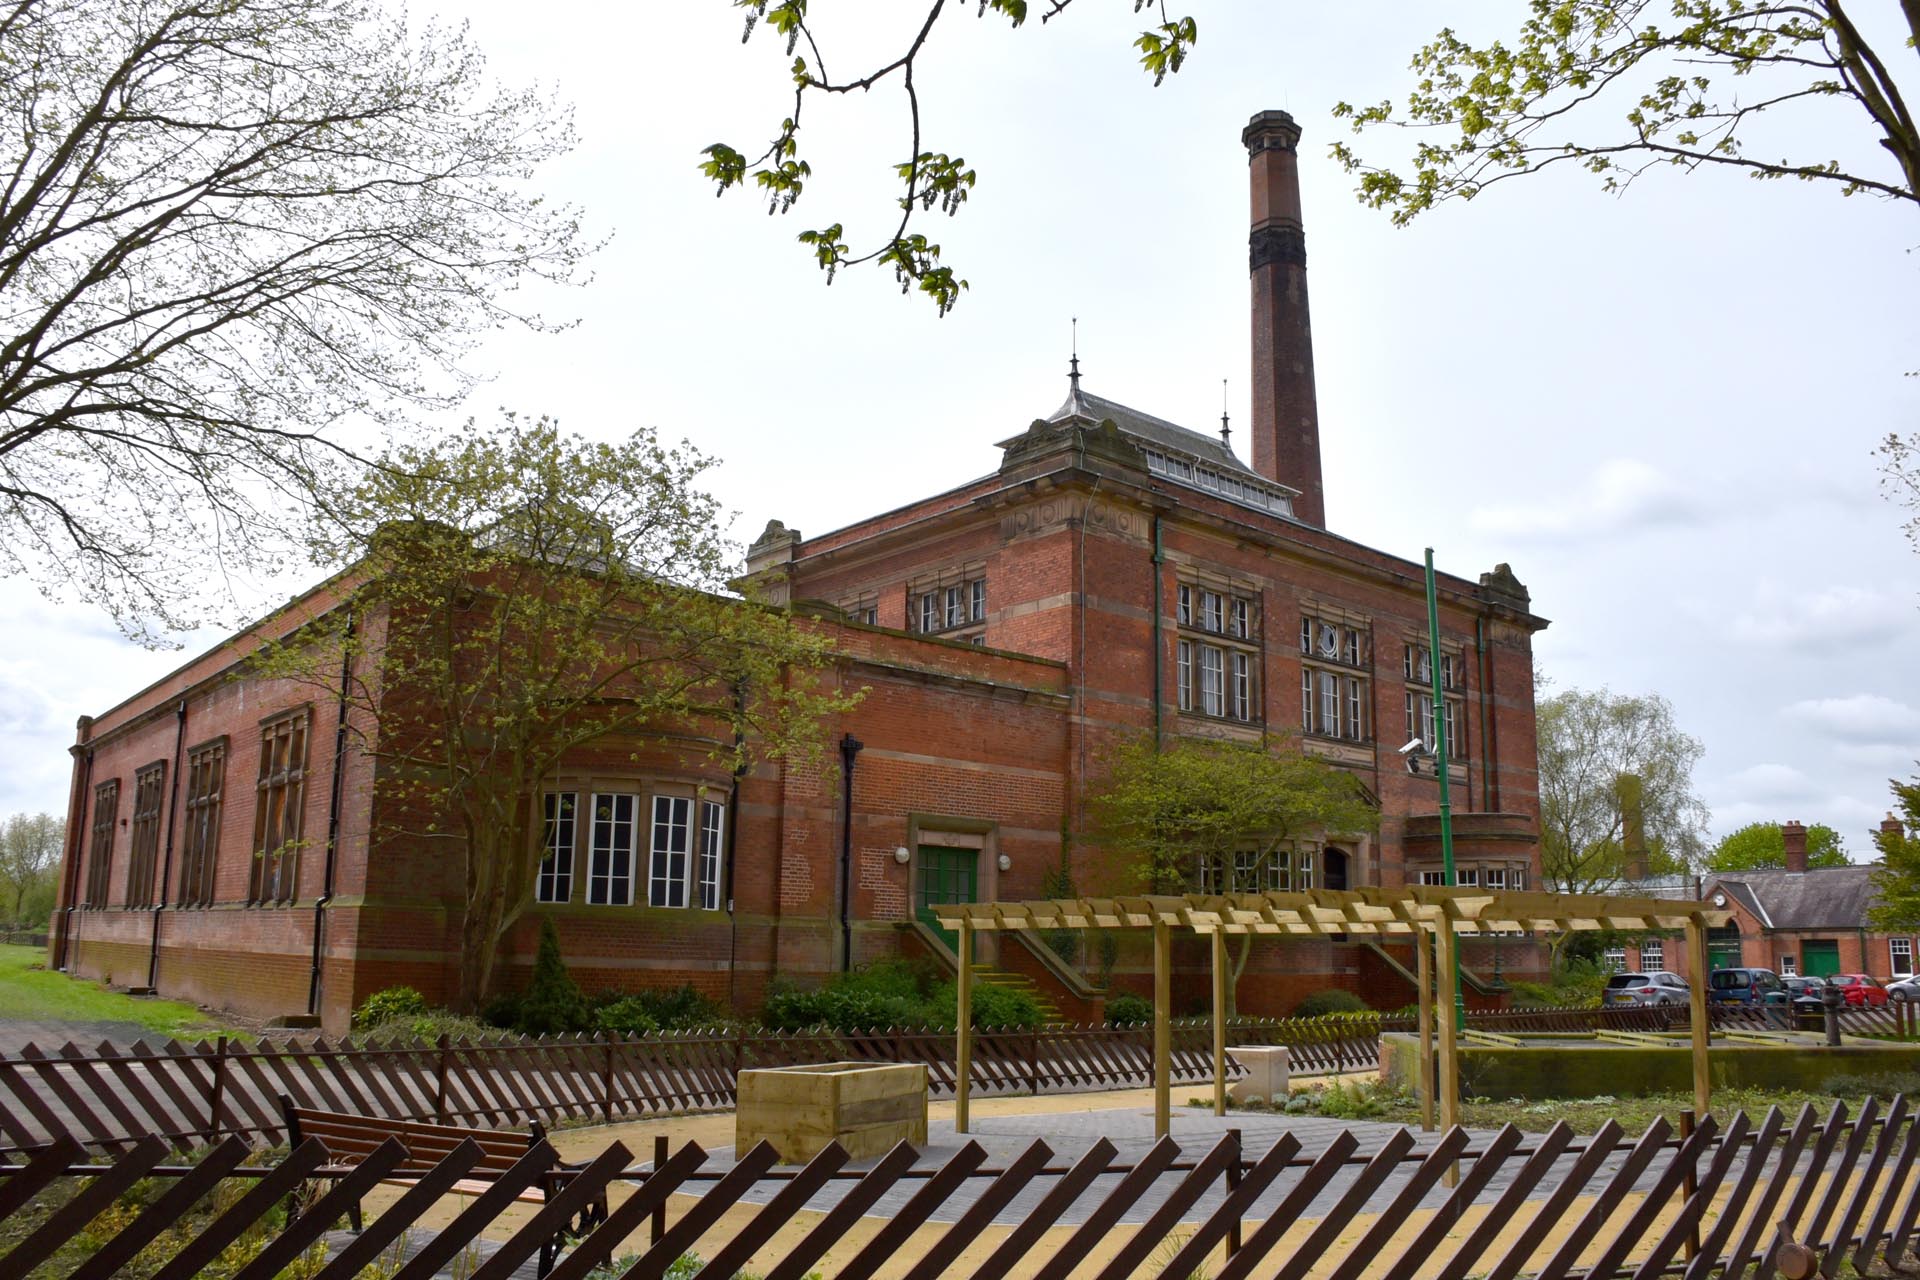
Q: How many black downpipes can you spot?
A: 5